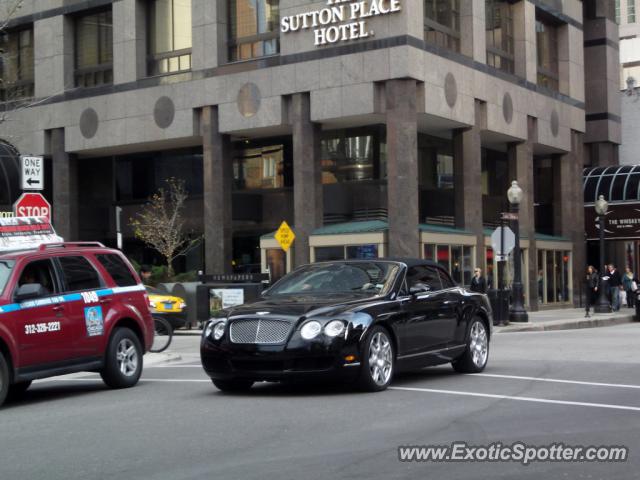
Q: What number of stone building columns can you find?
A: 7